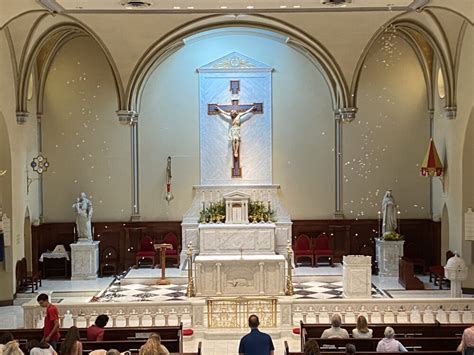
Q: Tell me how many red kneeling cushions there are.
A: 2